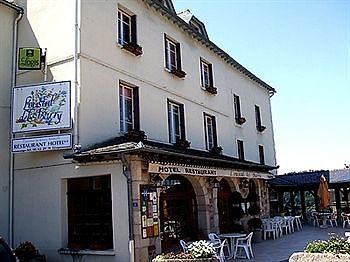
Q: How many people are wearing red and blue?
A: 0